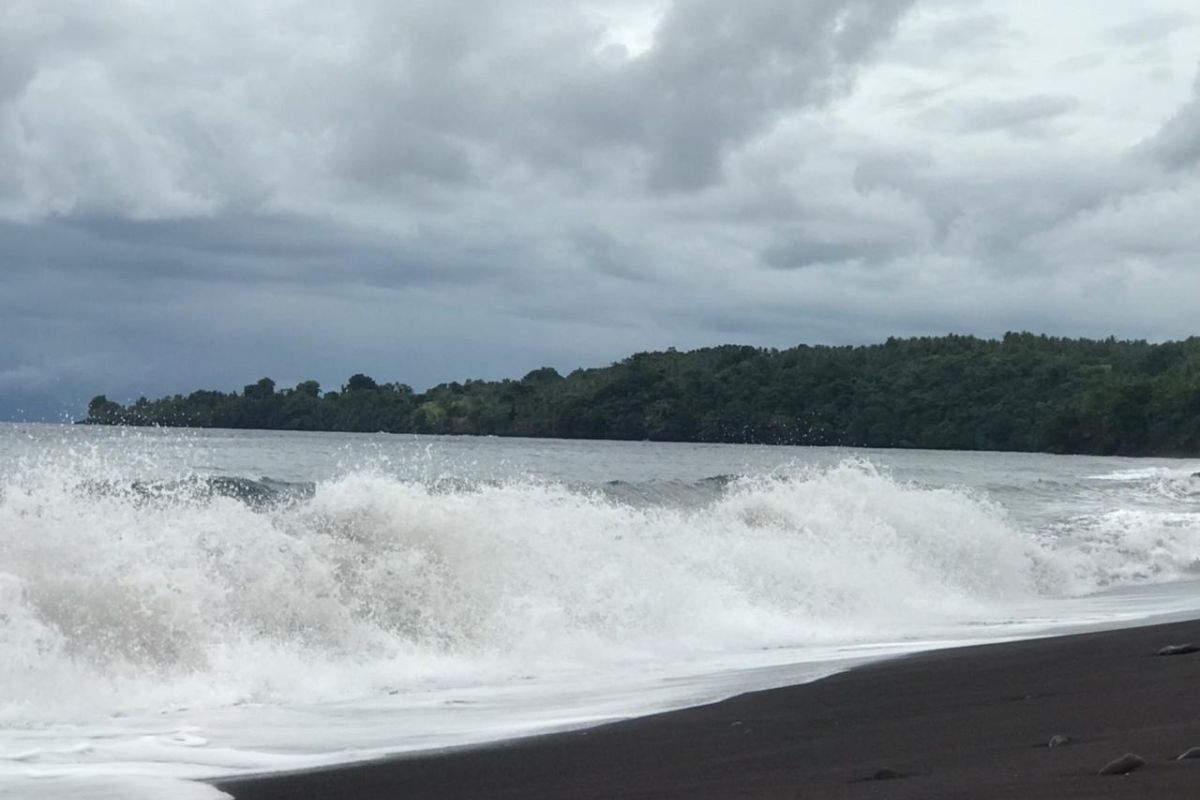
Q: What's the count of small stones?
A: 5